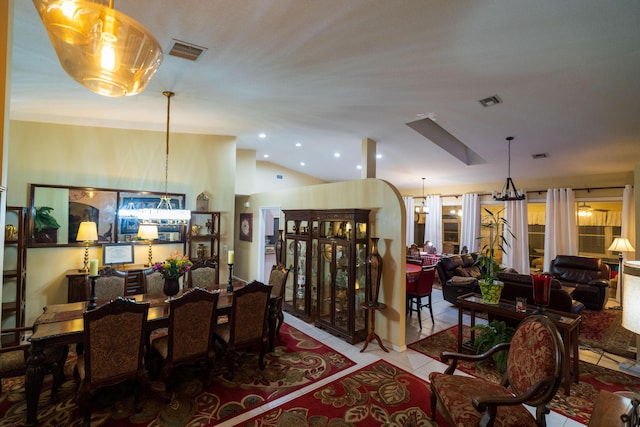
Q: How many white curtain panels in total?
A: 6